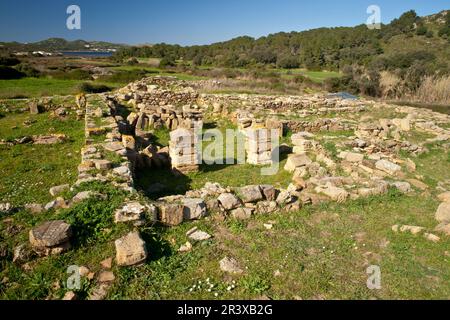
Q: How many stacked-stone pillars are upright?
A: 2